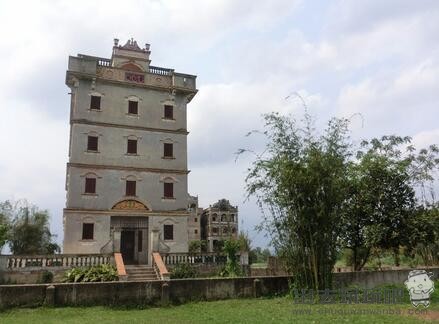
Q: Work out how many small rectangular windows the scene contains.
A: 11